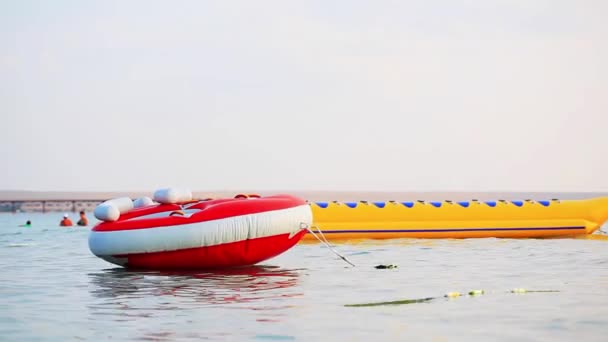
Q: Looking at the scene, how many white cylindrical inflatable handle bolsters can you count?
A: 3